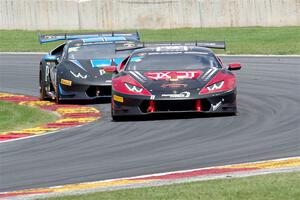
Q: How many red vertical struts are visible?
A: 2